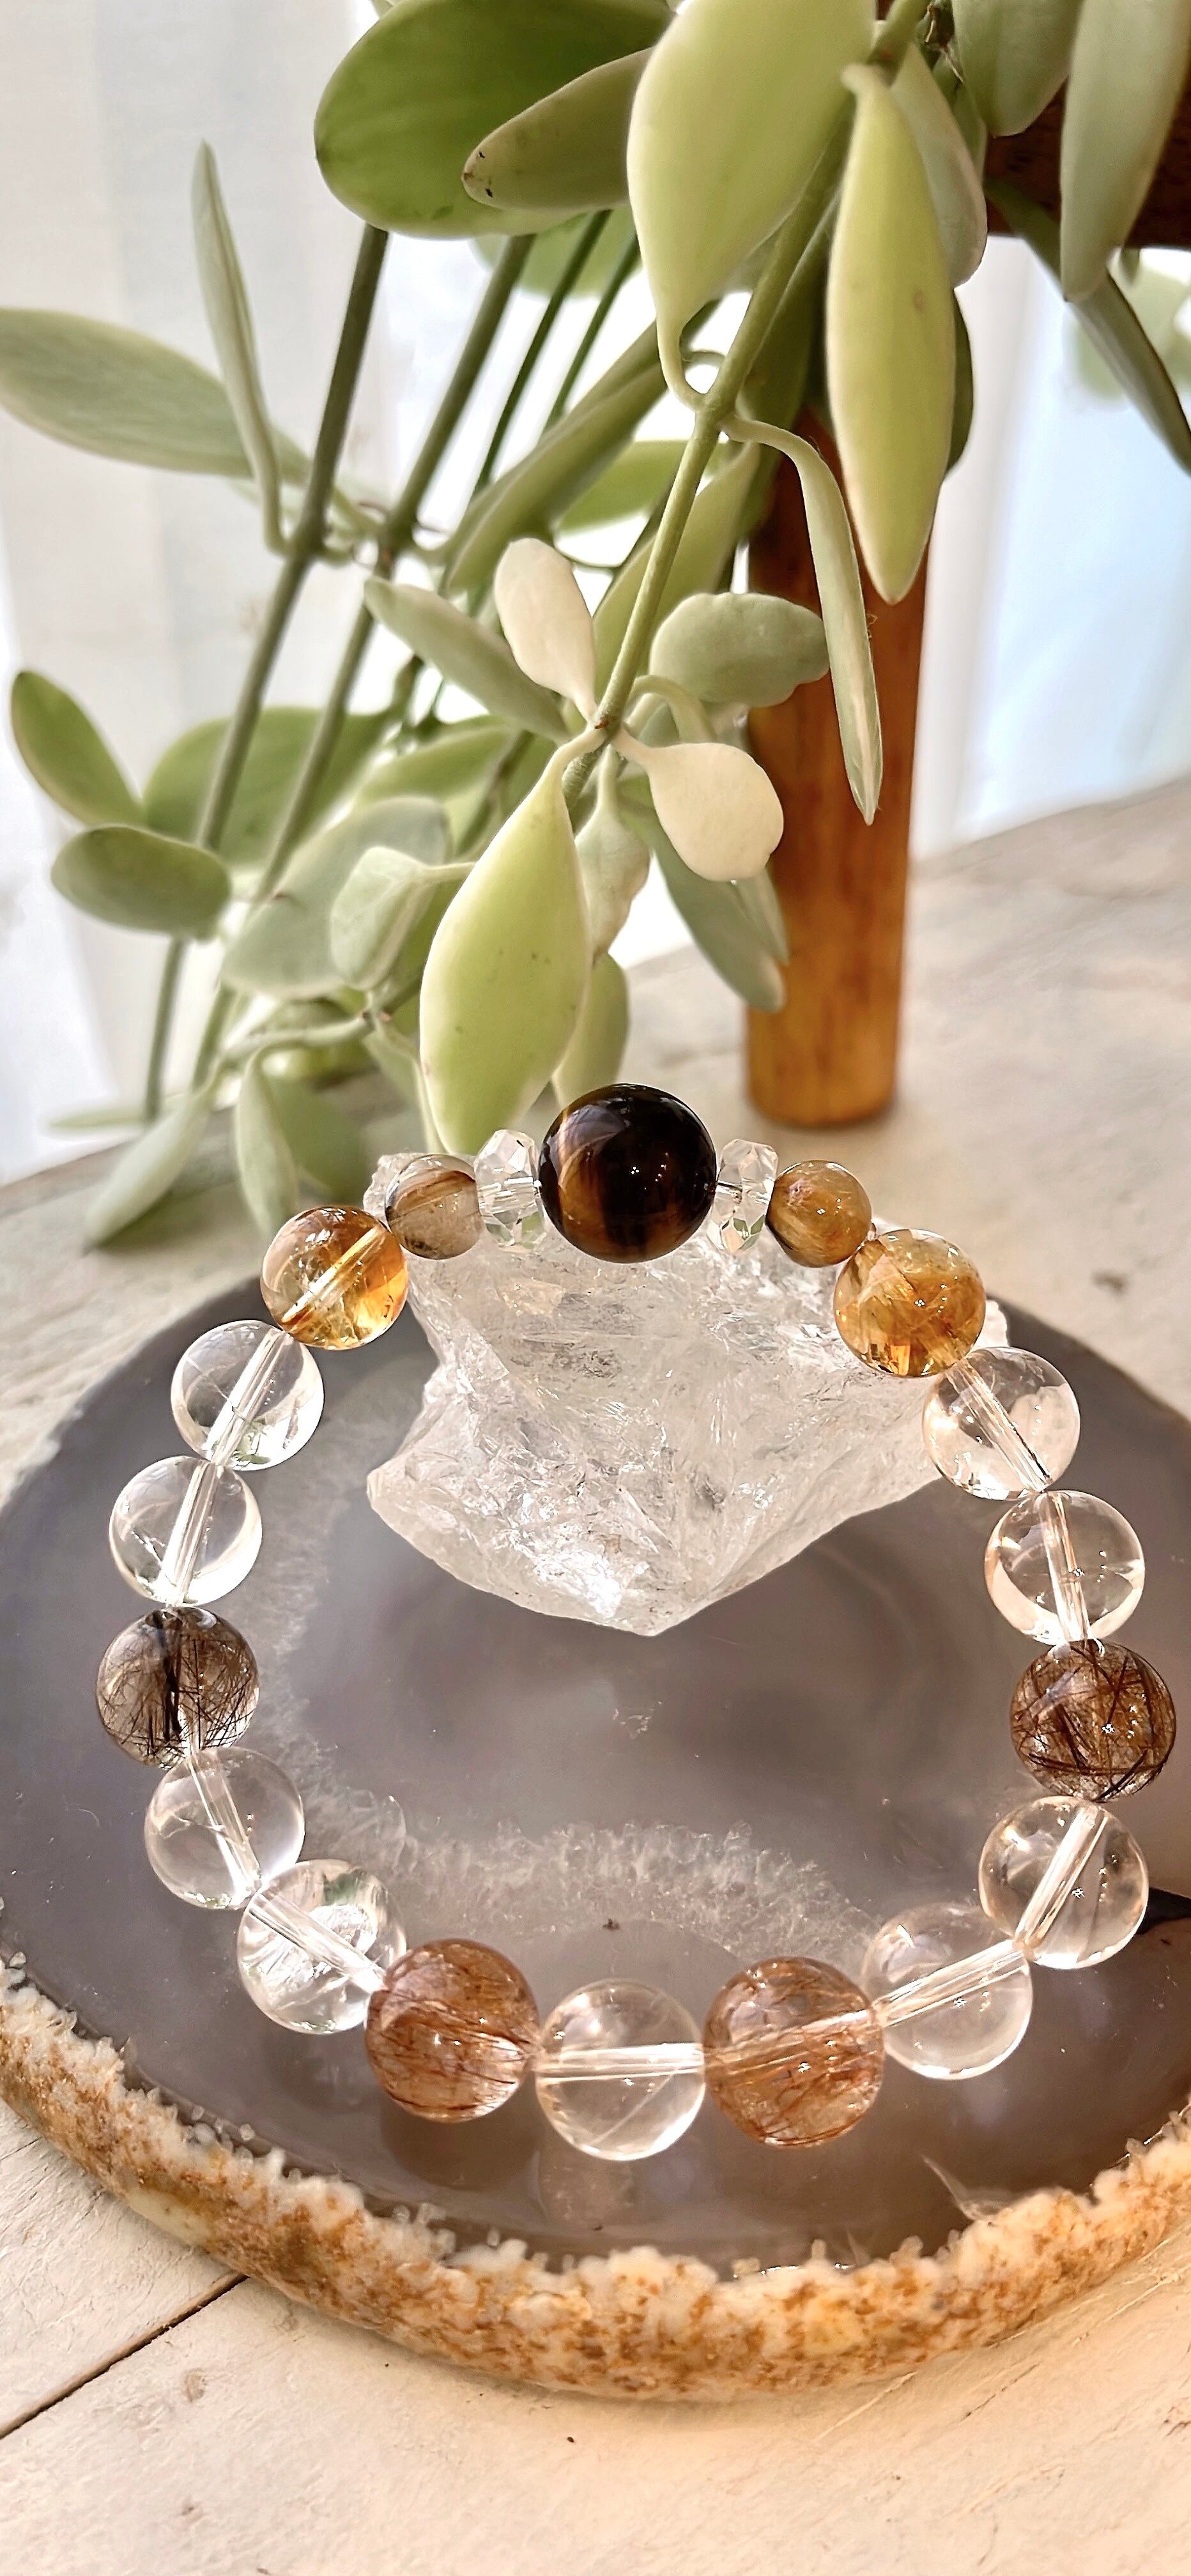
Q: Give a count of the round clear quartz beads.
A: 9